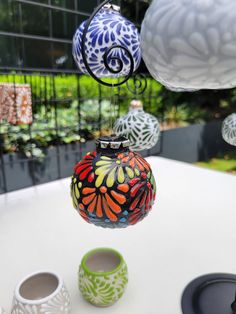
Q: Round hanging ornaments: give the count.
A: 5